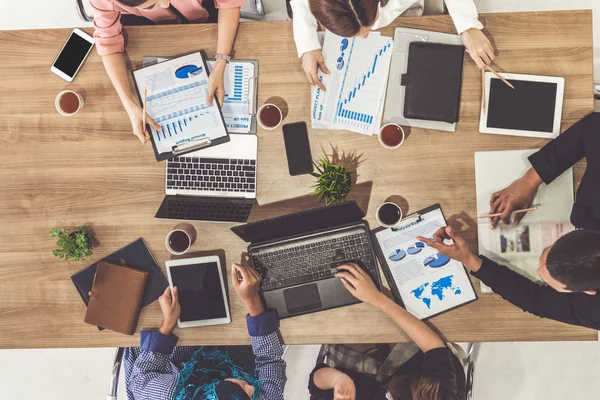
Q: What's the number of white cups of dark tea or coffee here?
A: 5